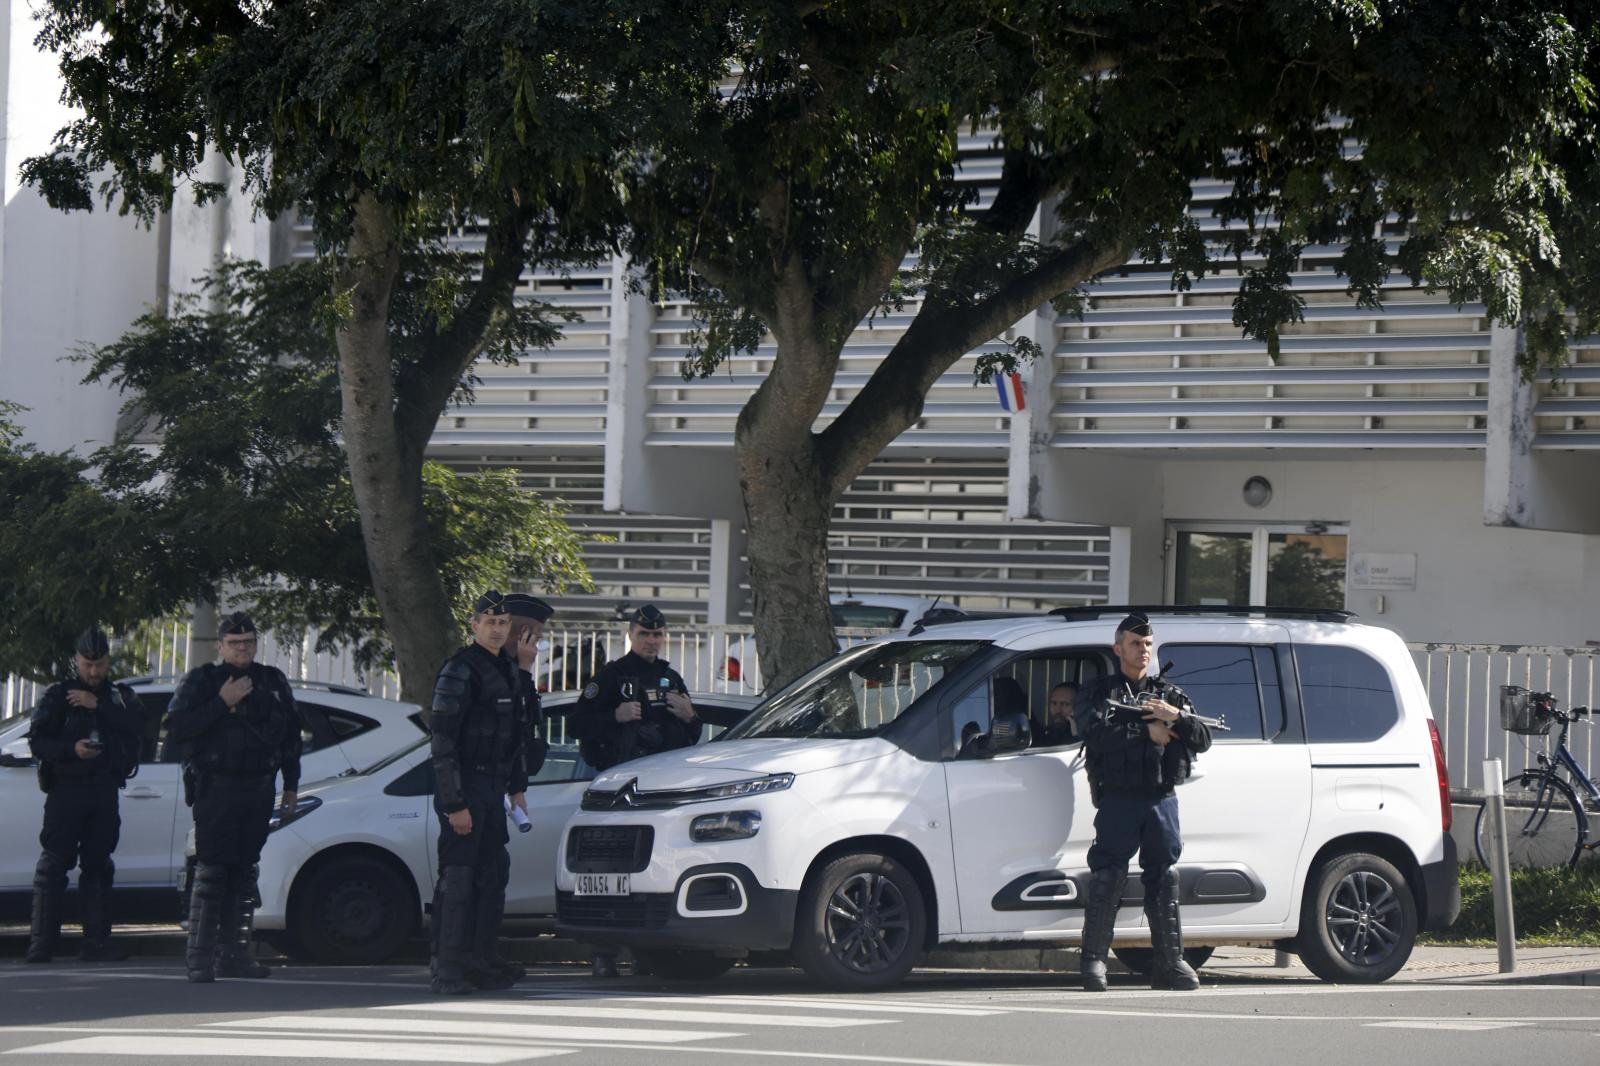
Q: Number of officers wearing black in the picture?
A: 6